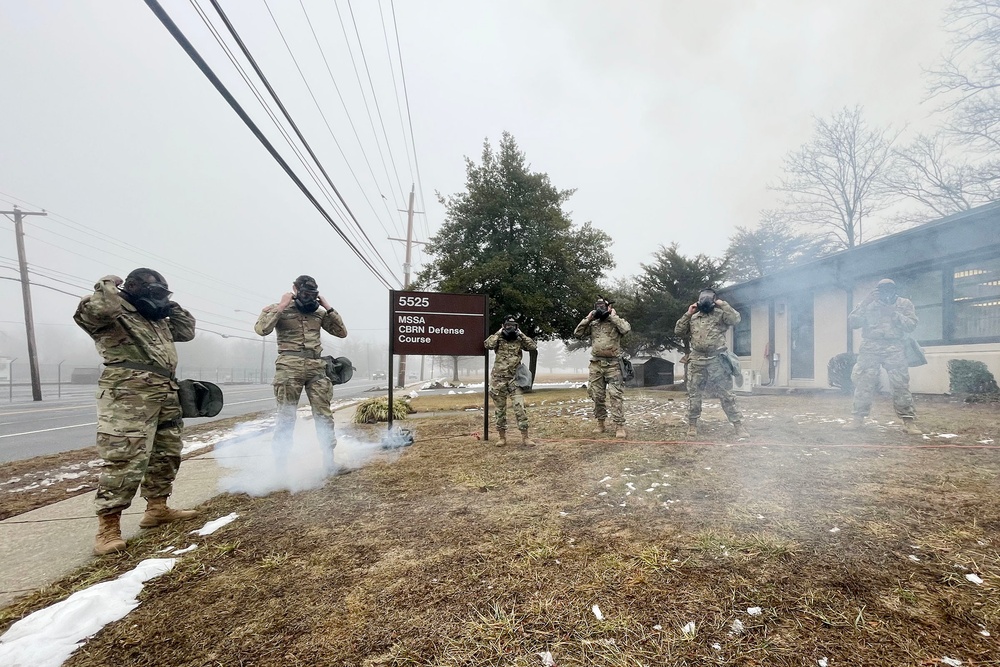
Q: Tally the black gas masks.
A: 6